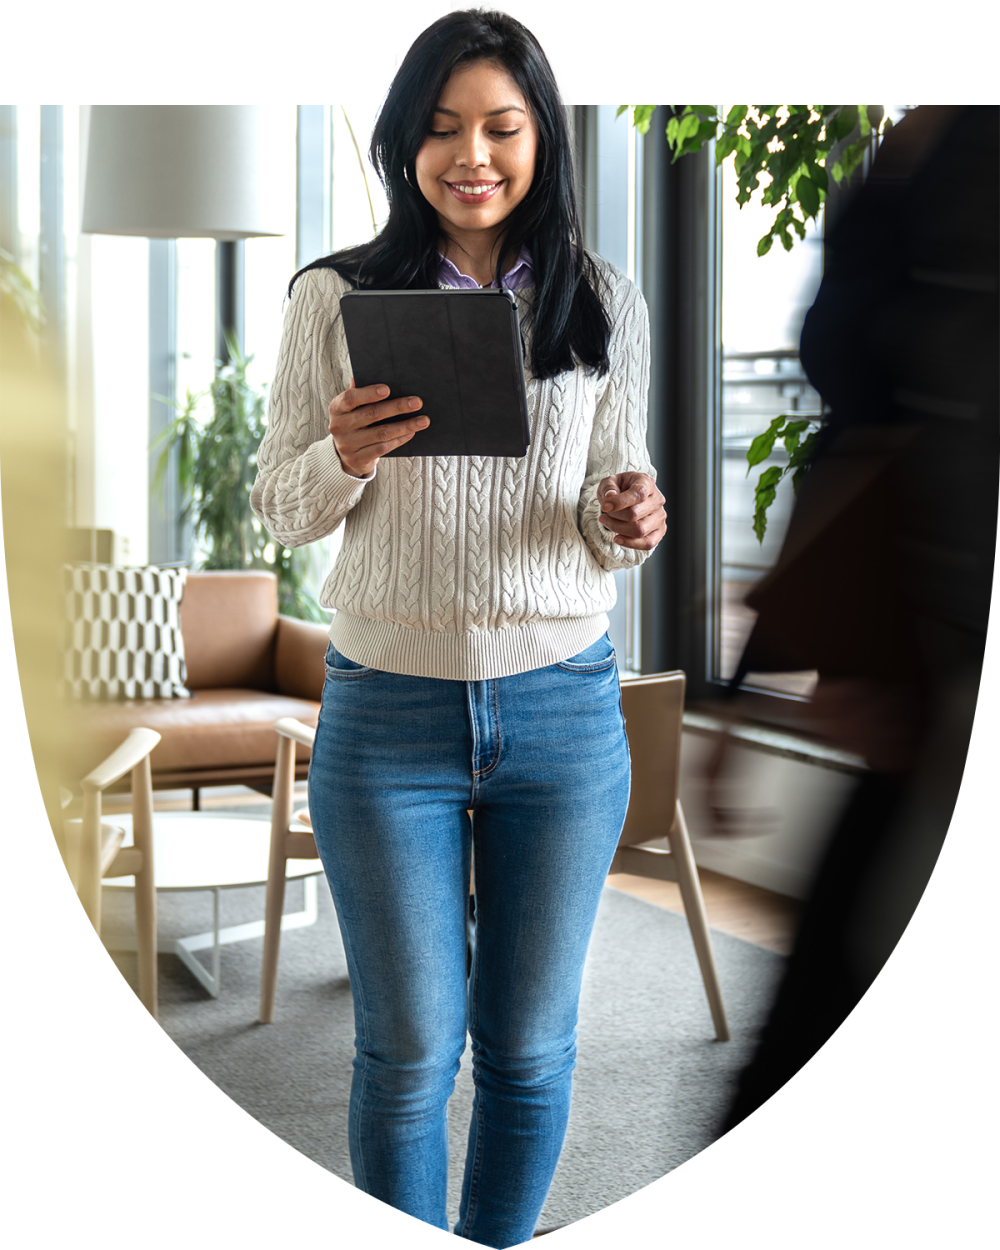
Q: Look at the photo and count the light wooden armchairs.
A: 2